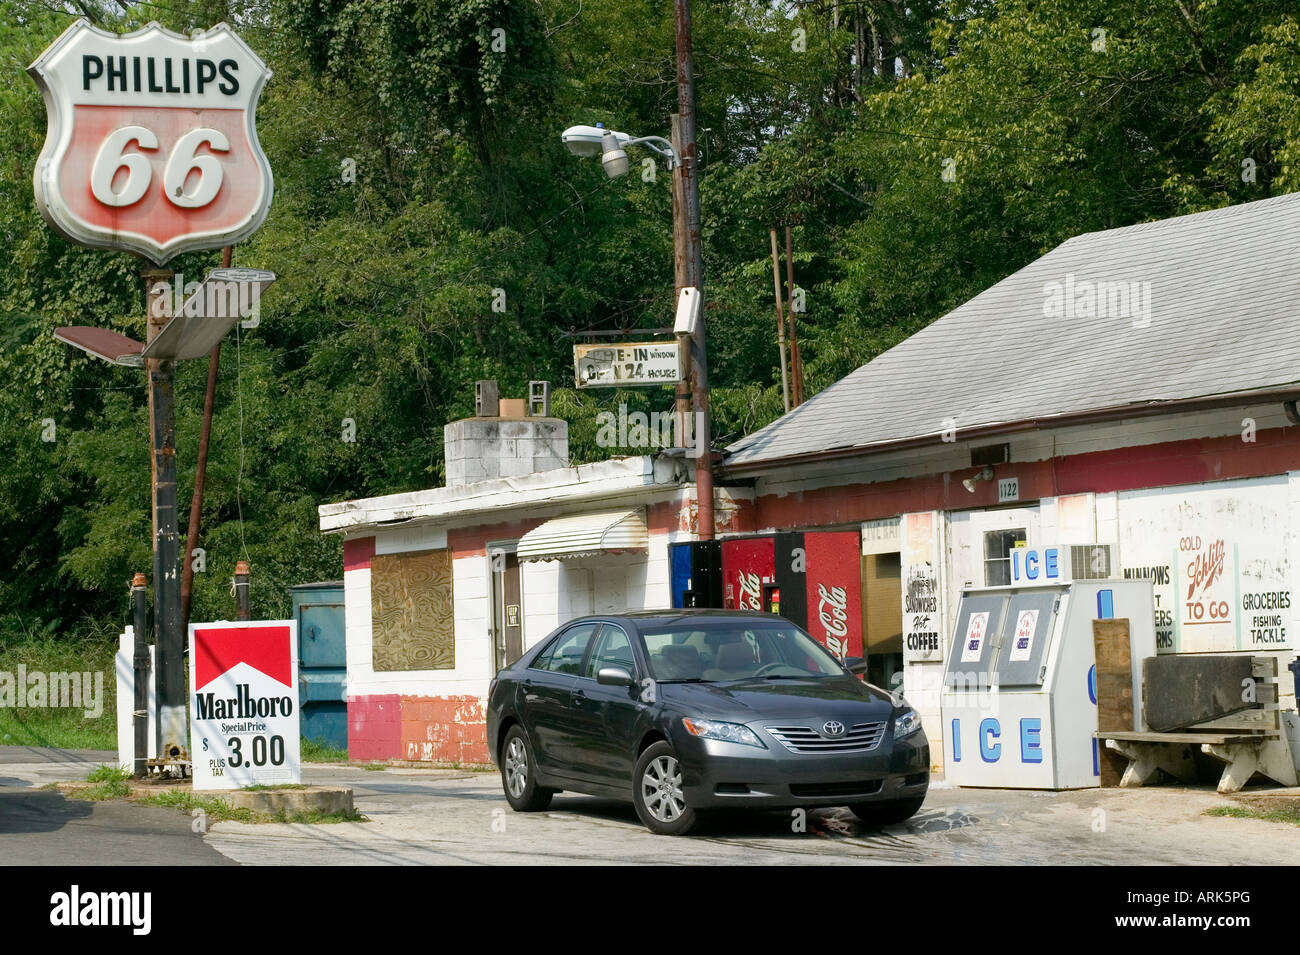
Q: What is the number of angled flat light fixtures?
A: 2